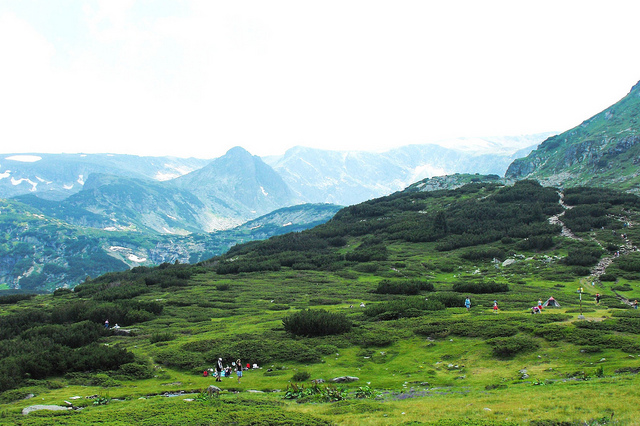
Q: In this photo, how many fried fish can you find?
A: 0